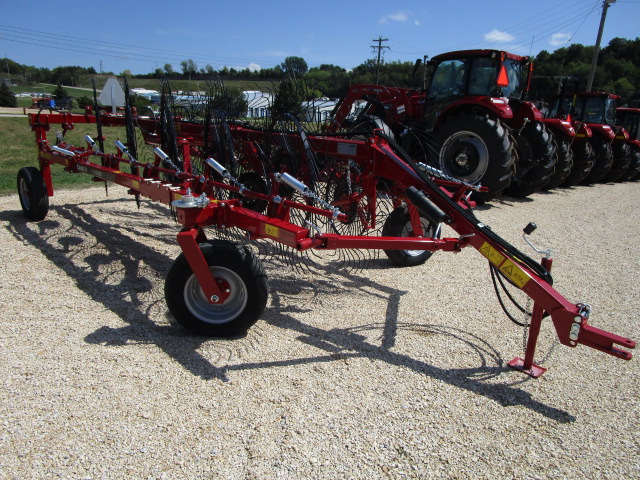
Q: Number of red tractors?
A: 4